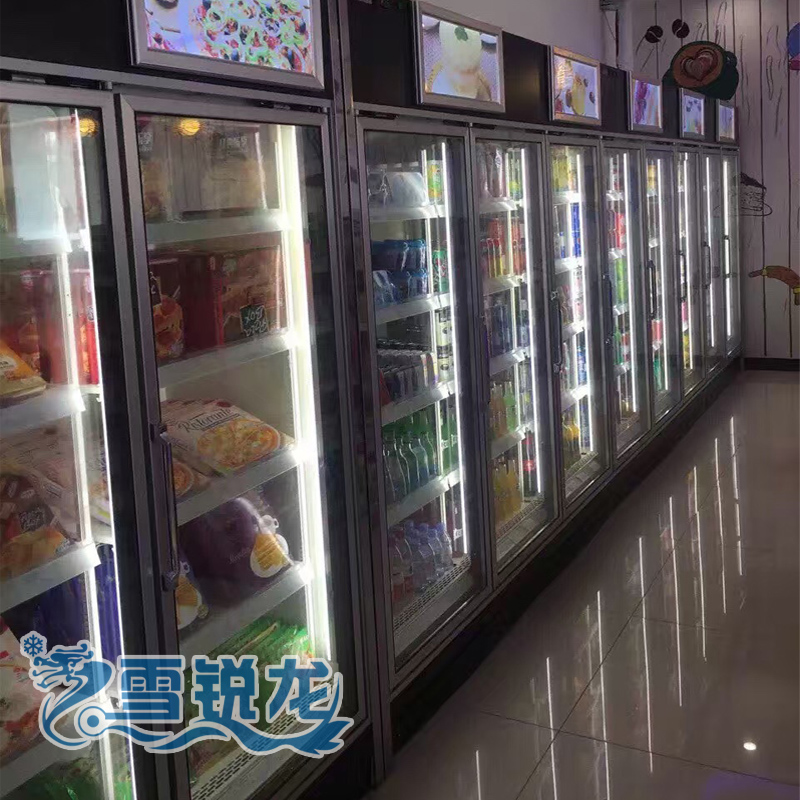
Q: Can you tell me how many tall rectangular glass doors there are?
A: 10